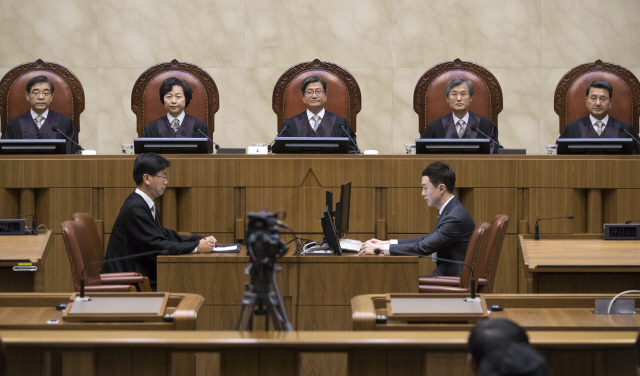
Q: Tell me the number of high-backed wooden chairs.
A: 5